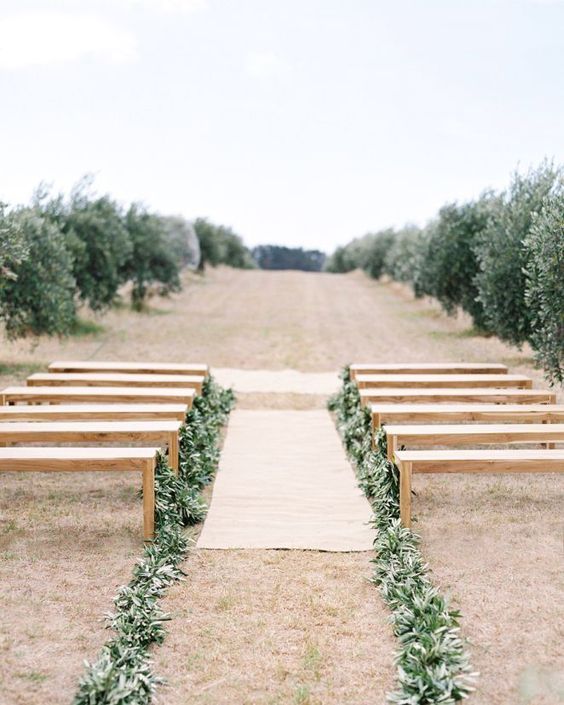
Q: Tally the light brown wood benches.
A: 12